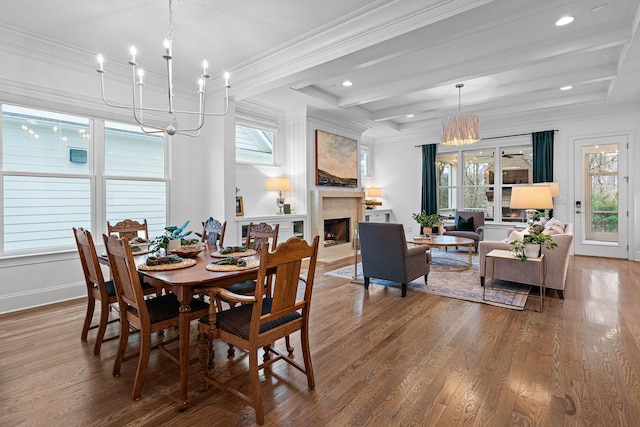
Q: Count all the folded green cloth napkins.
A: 6